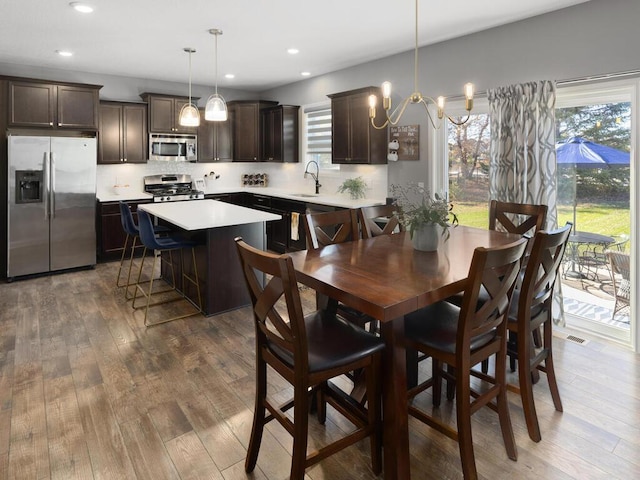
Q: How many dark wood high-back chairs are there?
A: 6